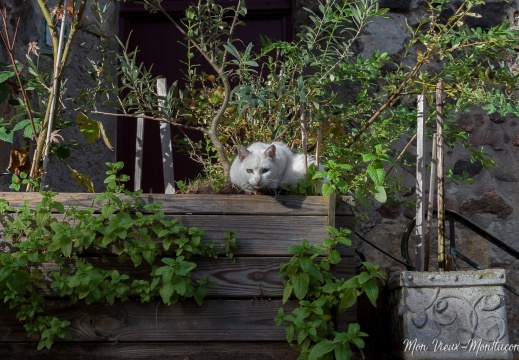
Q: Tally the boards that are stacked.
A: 5